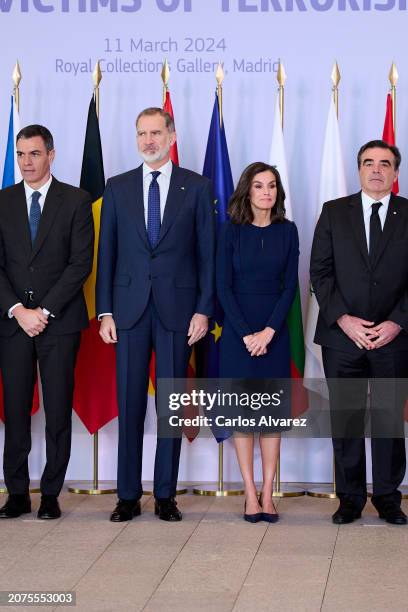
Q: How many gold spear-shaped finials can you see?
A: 7